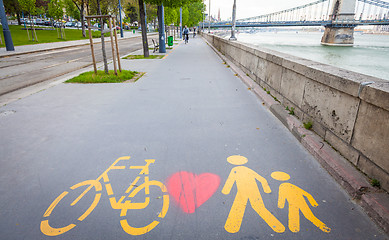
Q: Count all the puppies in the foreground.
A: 0